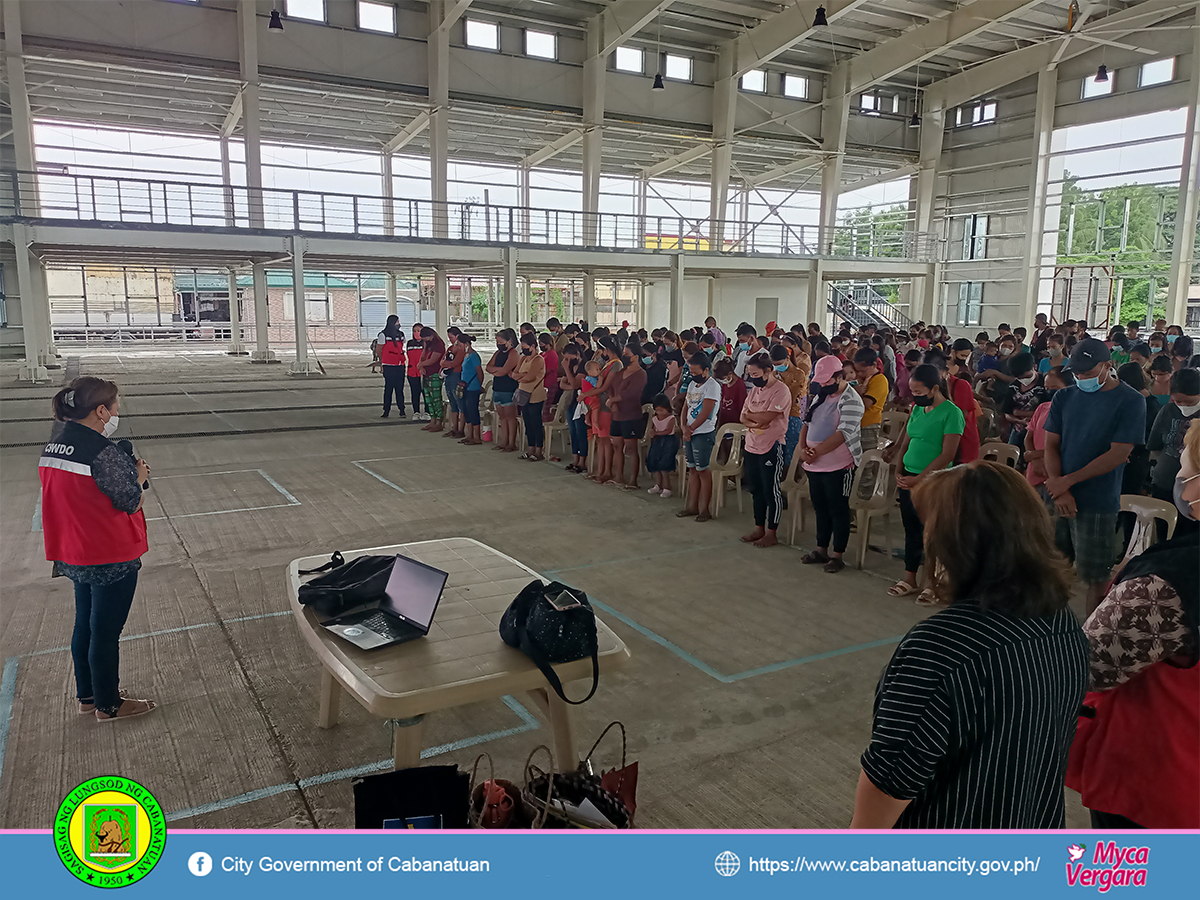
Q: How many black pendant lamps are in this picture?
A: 5